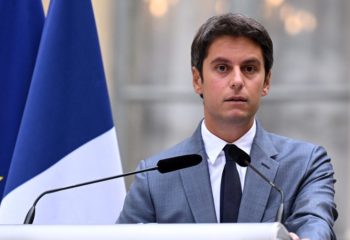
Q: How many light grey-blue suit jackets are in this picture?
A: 1